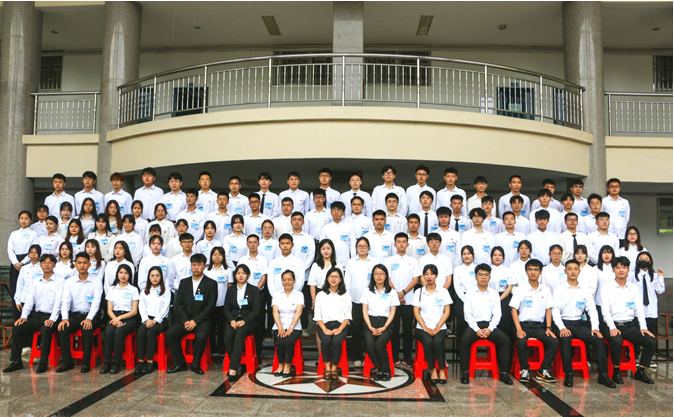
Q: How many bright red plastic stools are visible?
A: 14